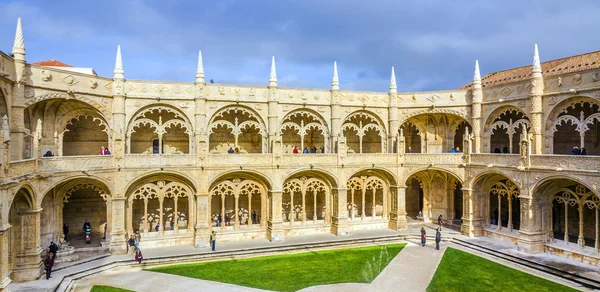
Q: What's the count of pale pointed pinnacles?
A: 8